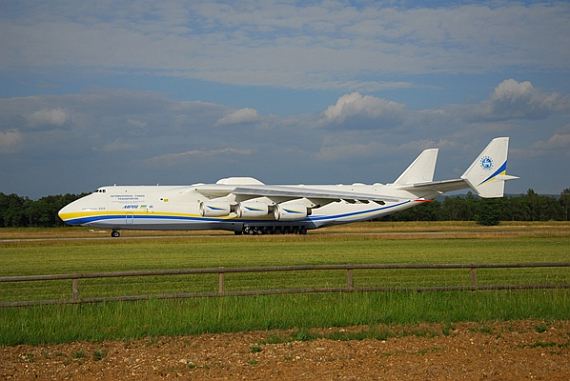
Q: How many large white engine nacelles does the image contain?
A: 3